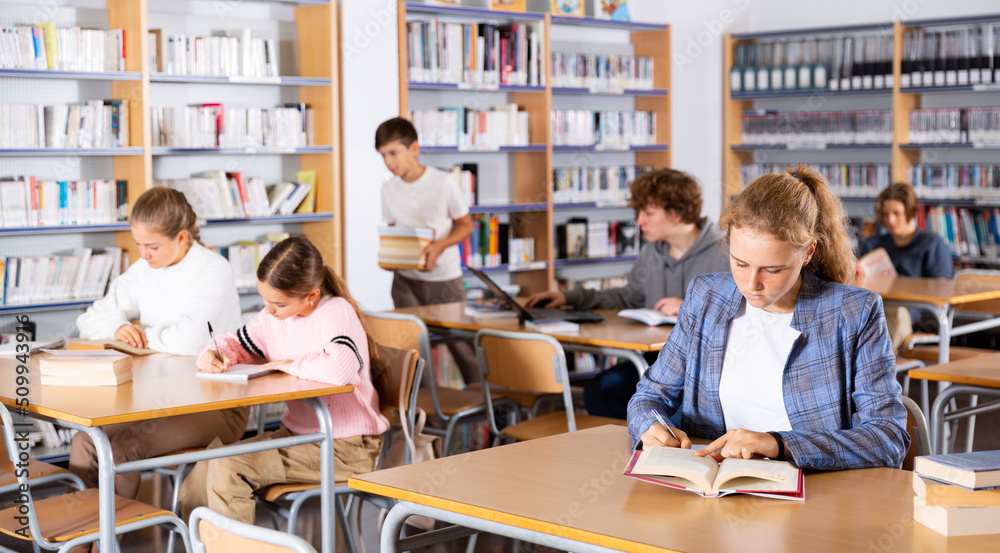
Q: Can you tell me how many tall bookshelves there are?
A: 3